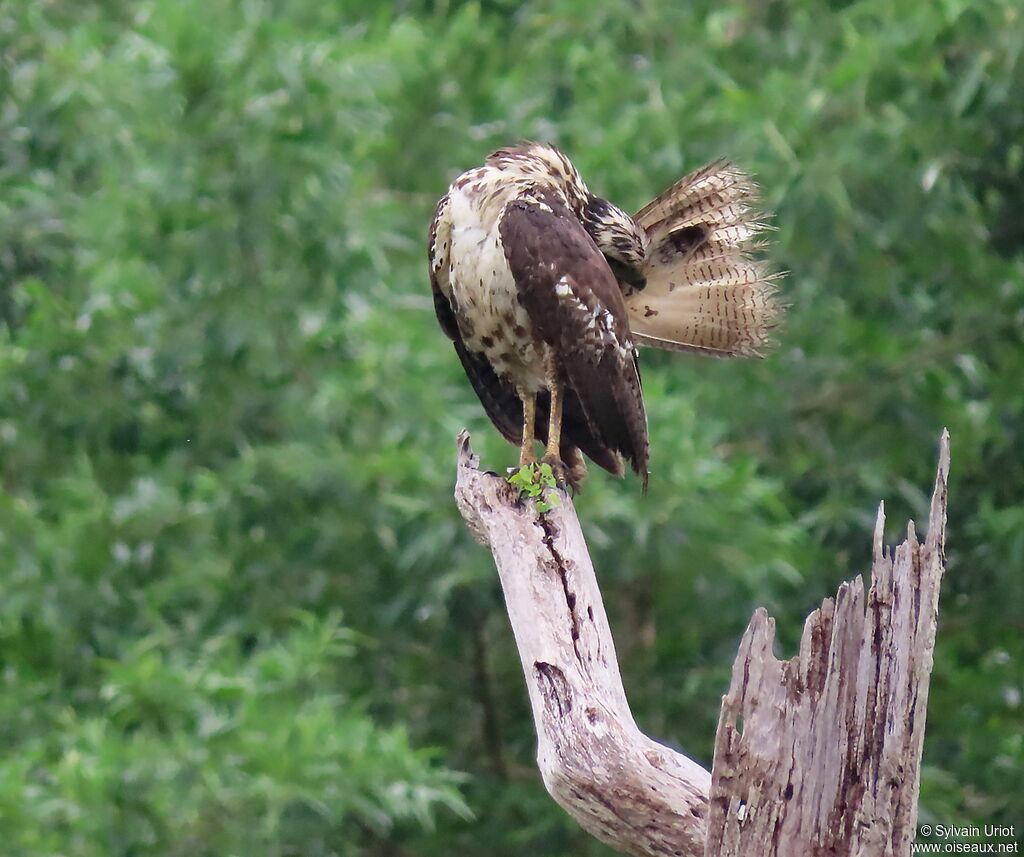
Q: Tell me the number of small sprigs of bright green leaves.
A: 1